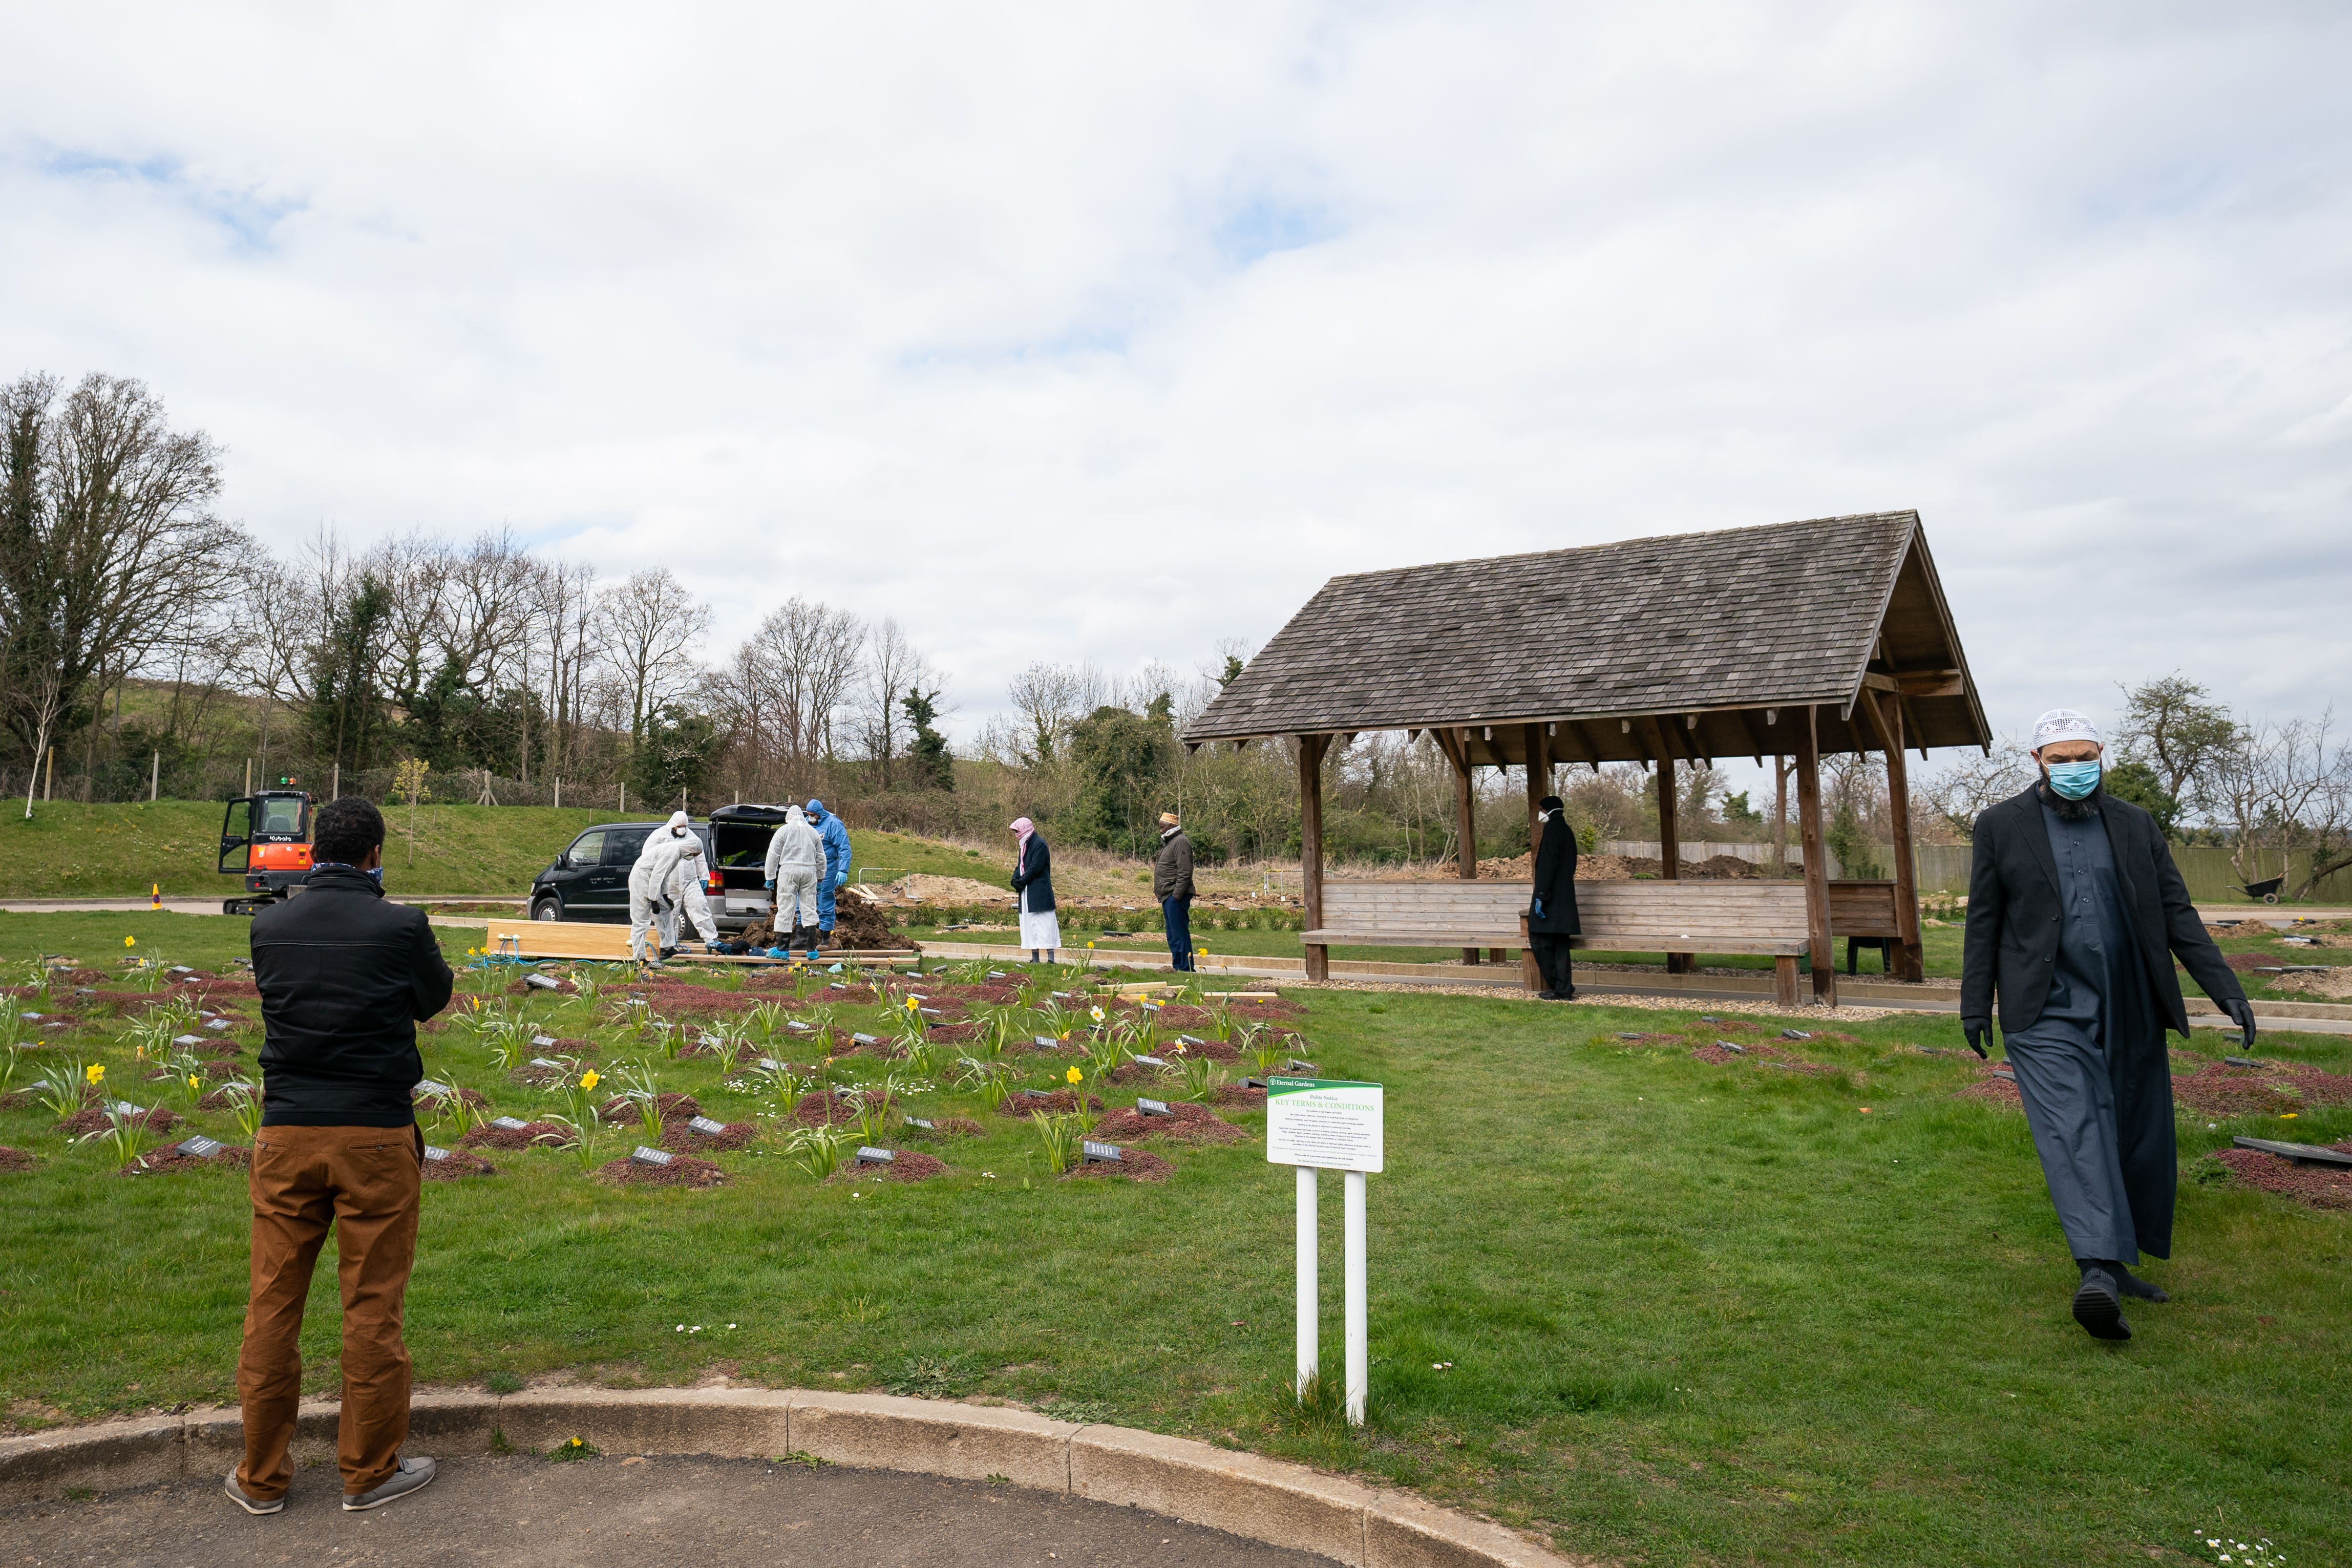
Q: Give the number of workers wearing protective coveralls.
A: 4